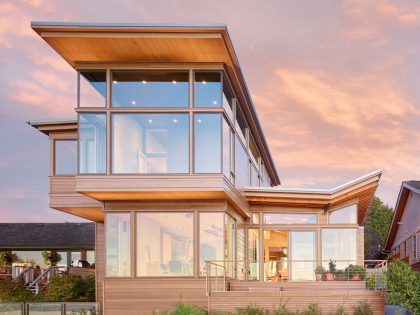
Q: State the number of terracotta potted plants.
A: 3